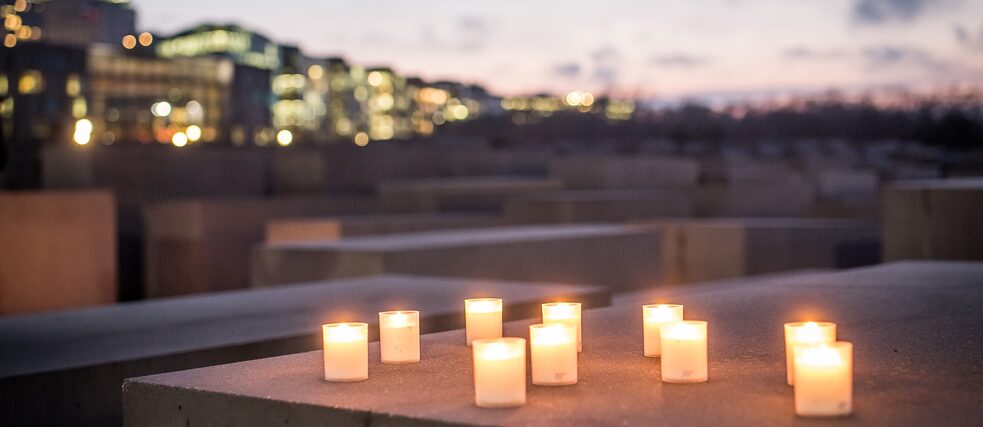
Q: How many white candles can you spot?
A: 10